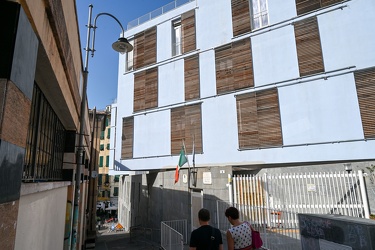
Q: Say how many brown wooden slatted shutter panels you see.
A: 12